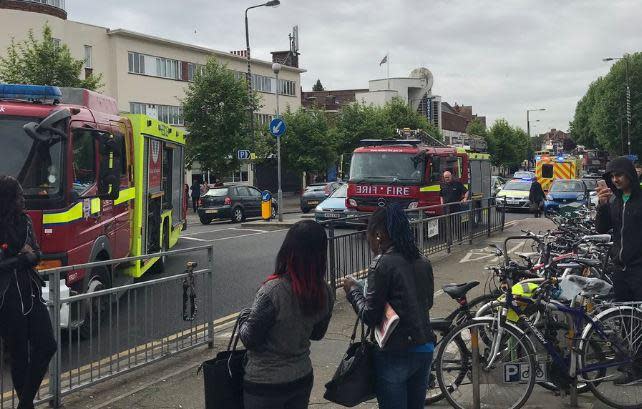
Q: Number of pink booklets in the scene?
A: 1